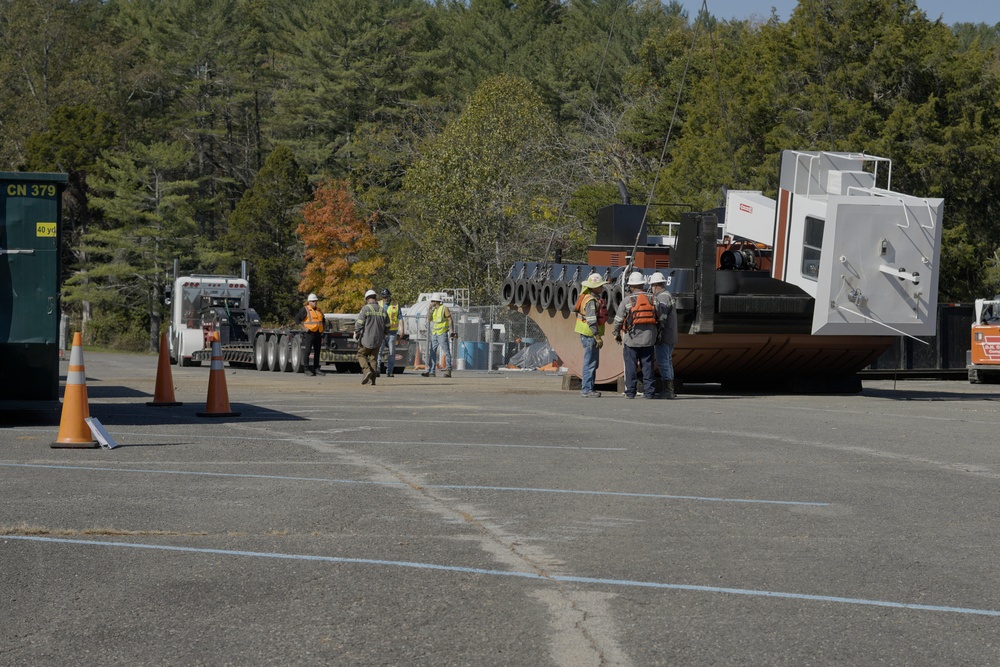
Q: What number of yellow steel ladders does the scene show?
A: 0